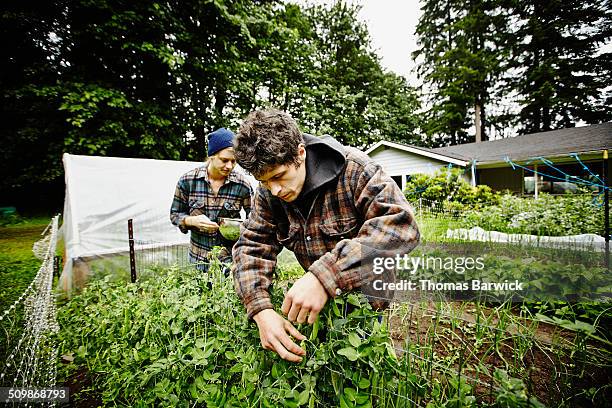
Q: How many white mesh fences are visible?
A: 1